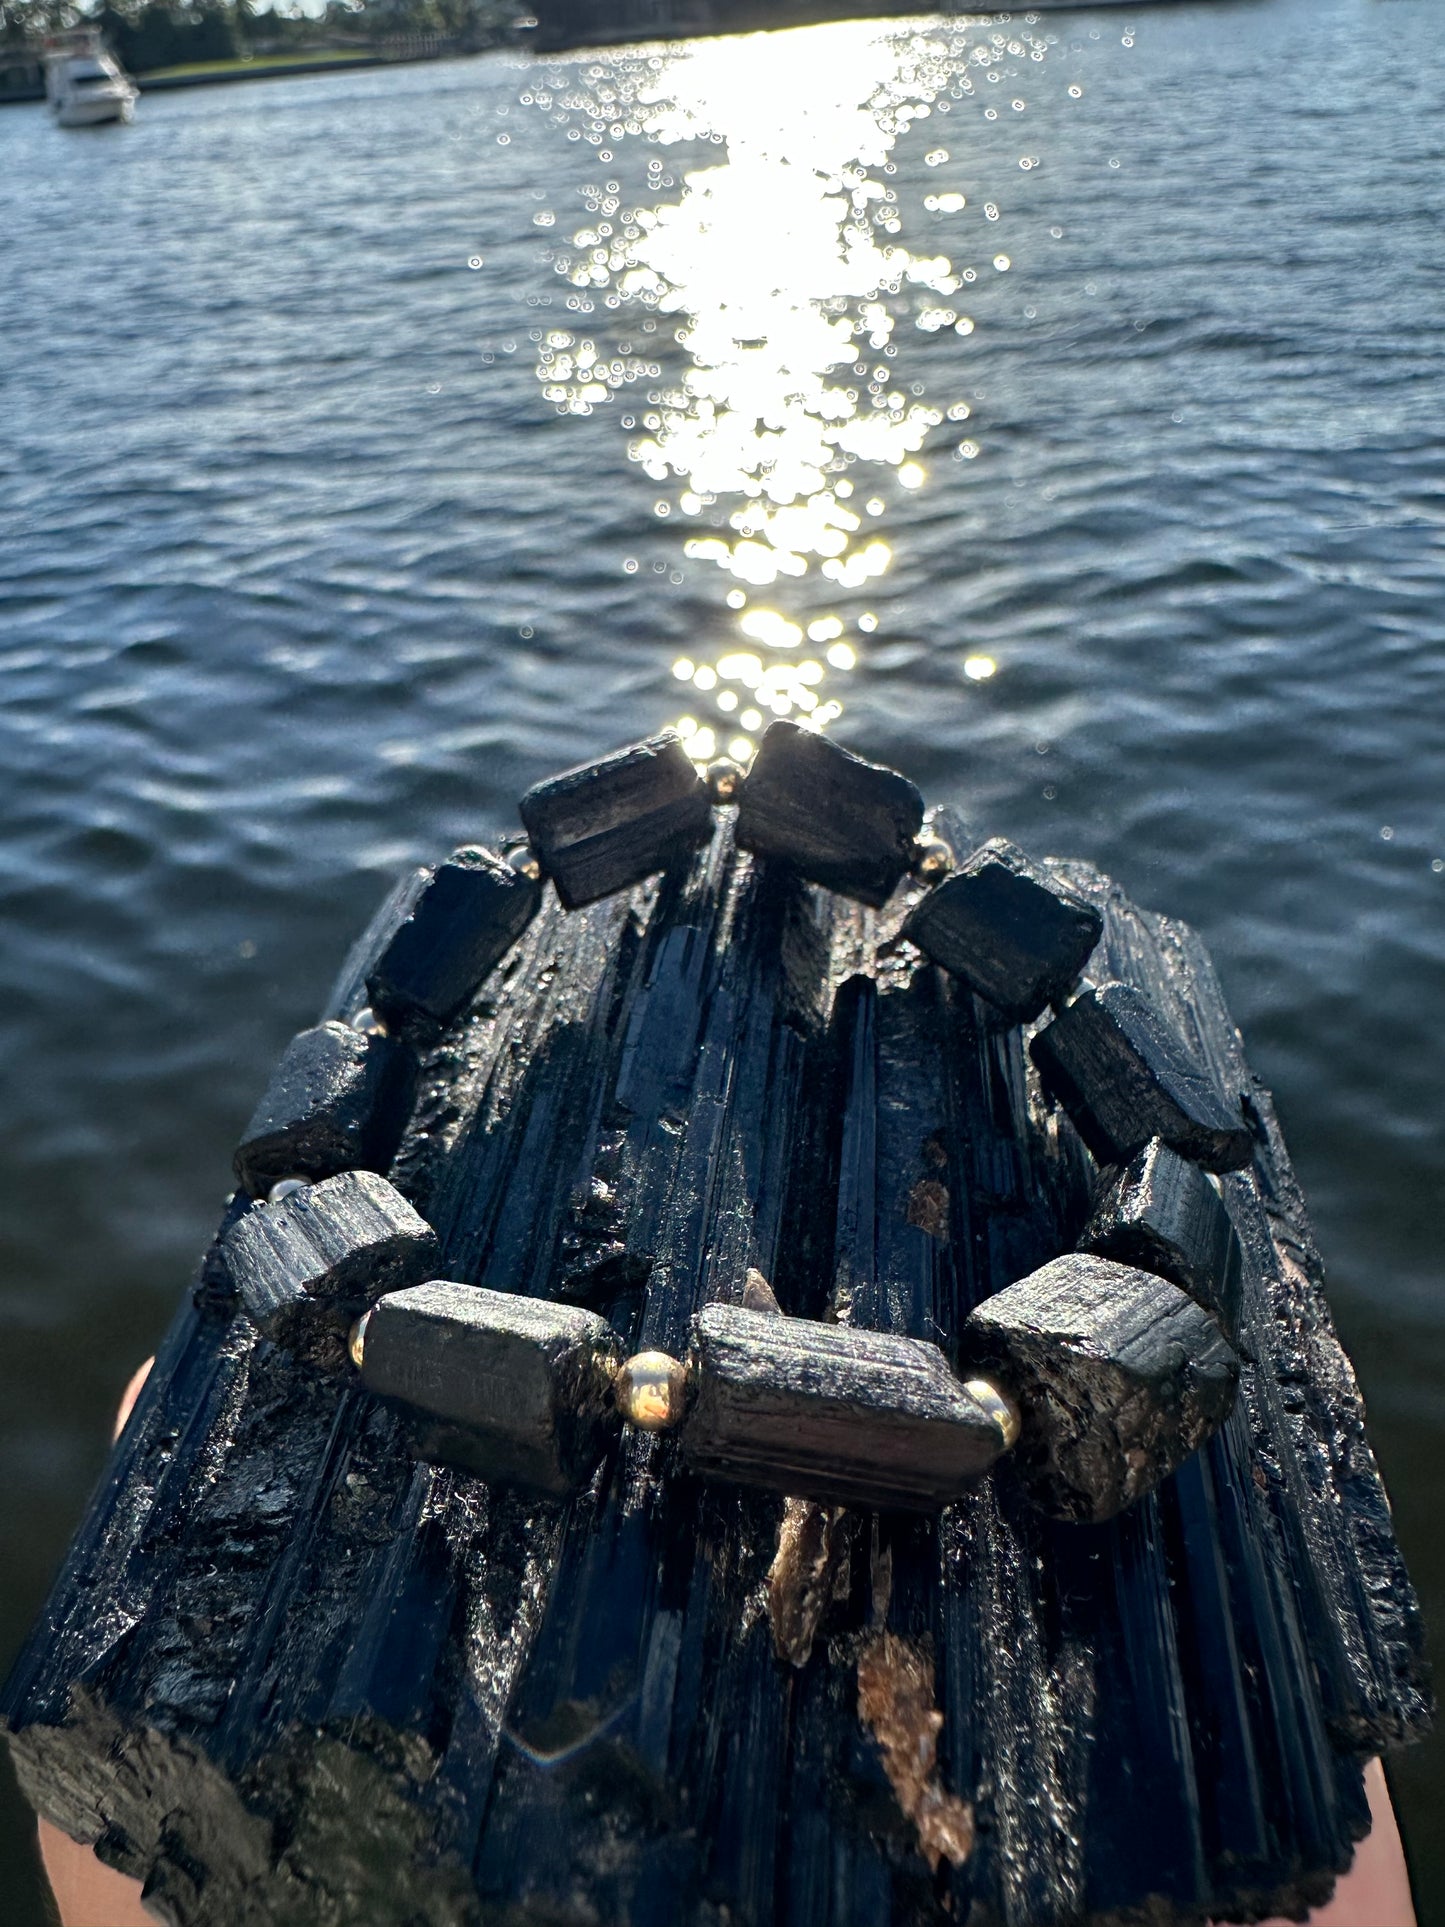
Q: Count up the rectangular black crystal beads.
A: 11